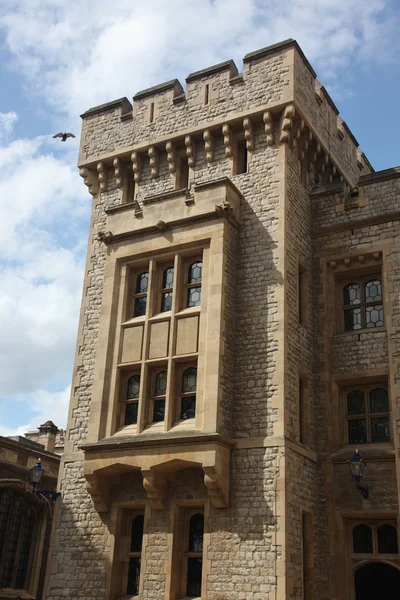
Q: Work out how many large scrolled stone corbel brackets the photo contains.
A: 3